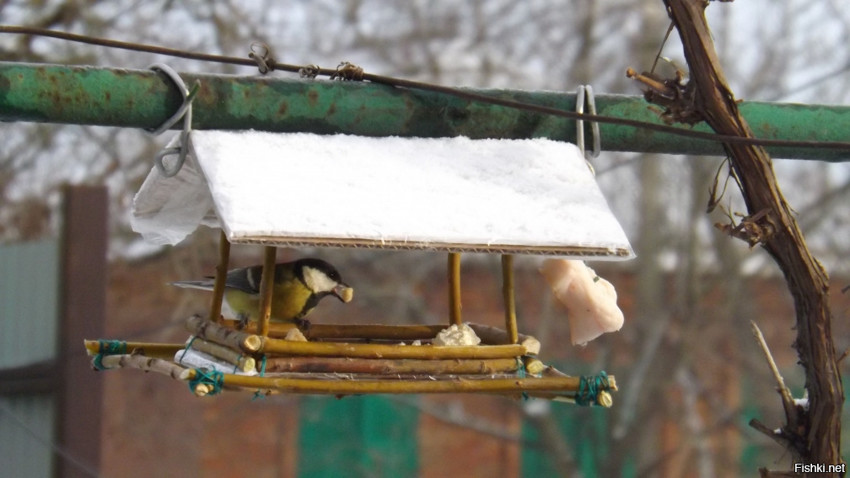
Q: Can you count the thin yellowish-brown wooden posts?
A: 4